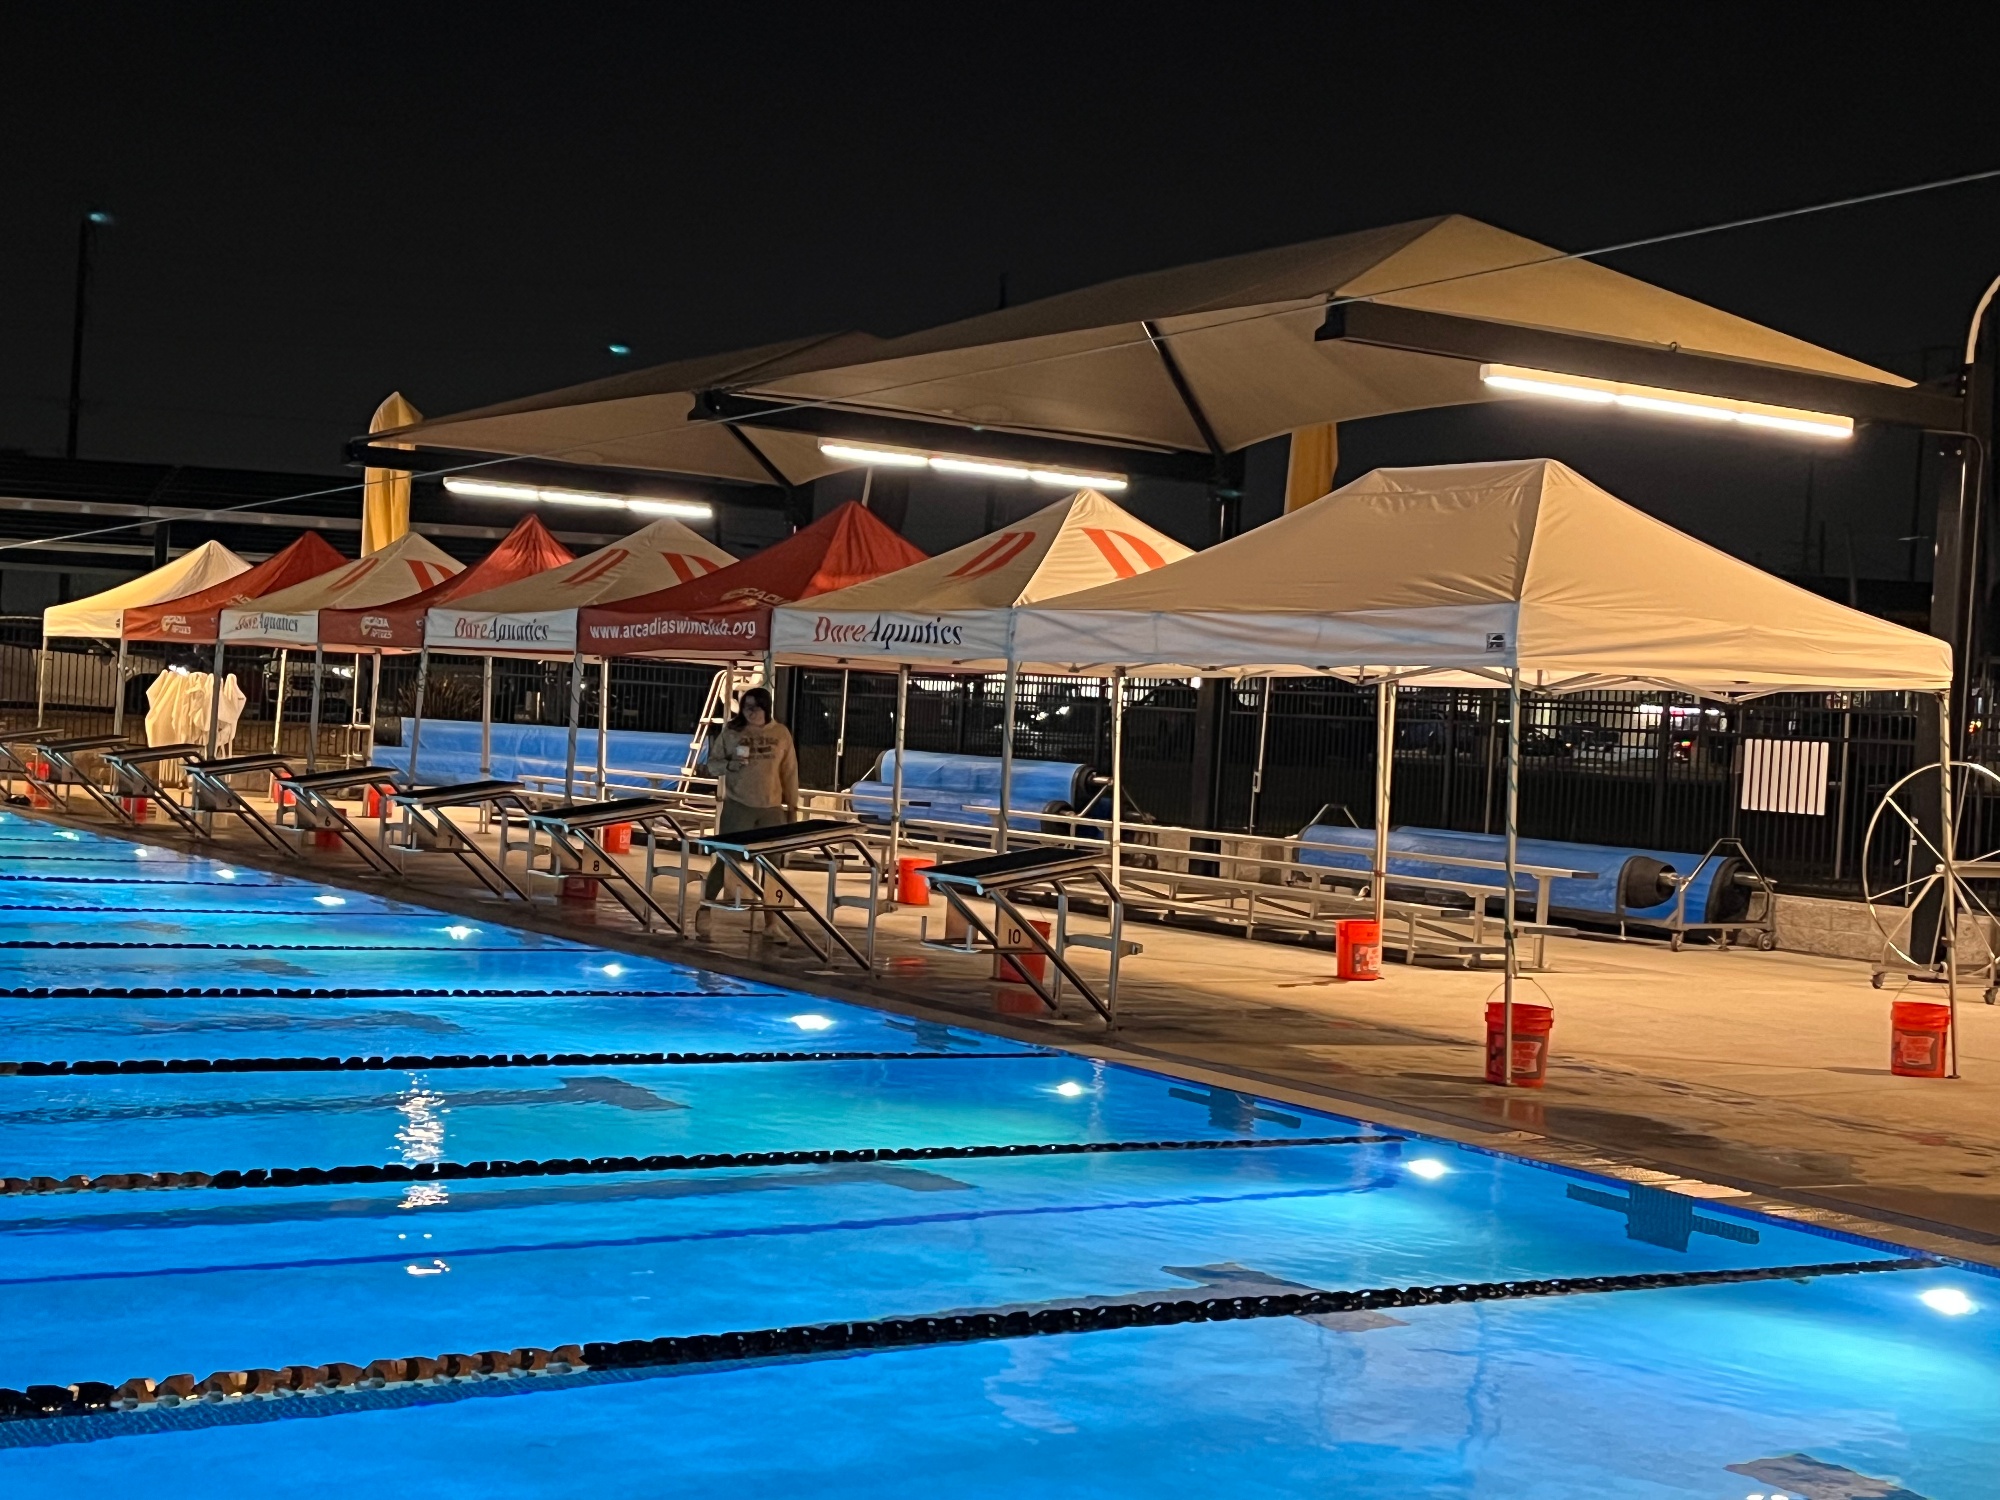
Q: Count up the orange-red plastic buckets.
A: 12